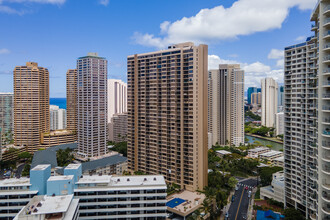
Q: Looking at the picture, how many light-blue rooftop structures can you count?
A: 3